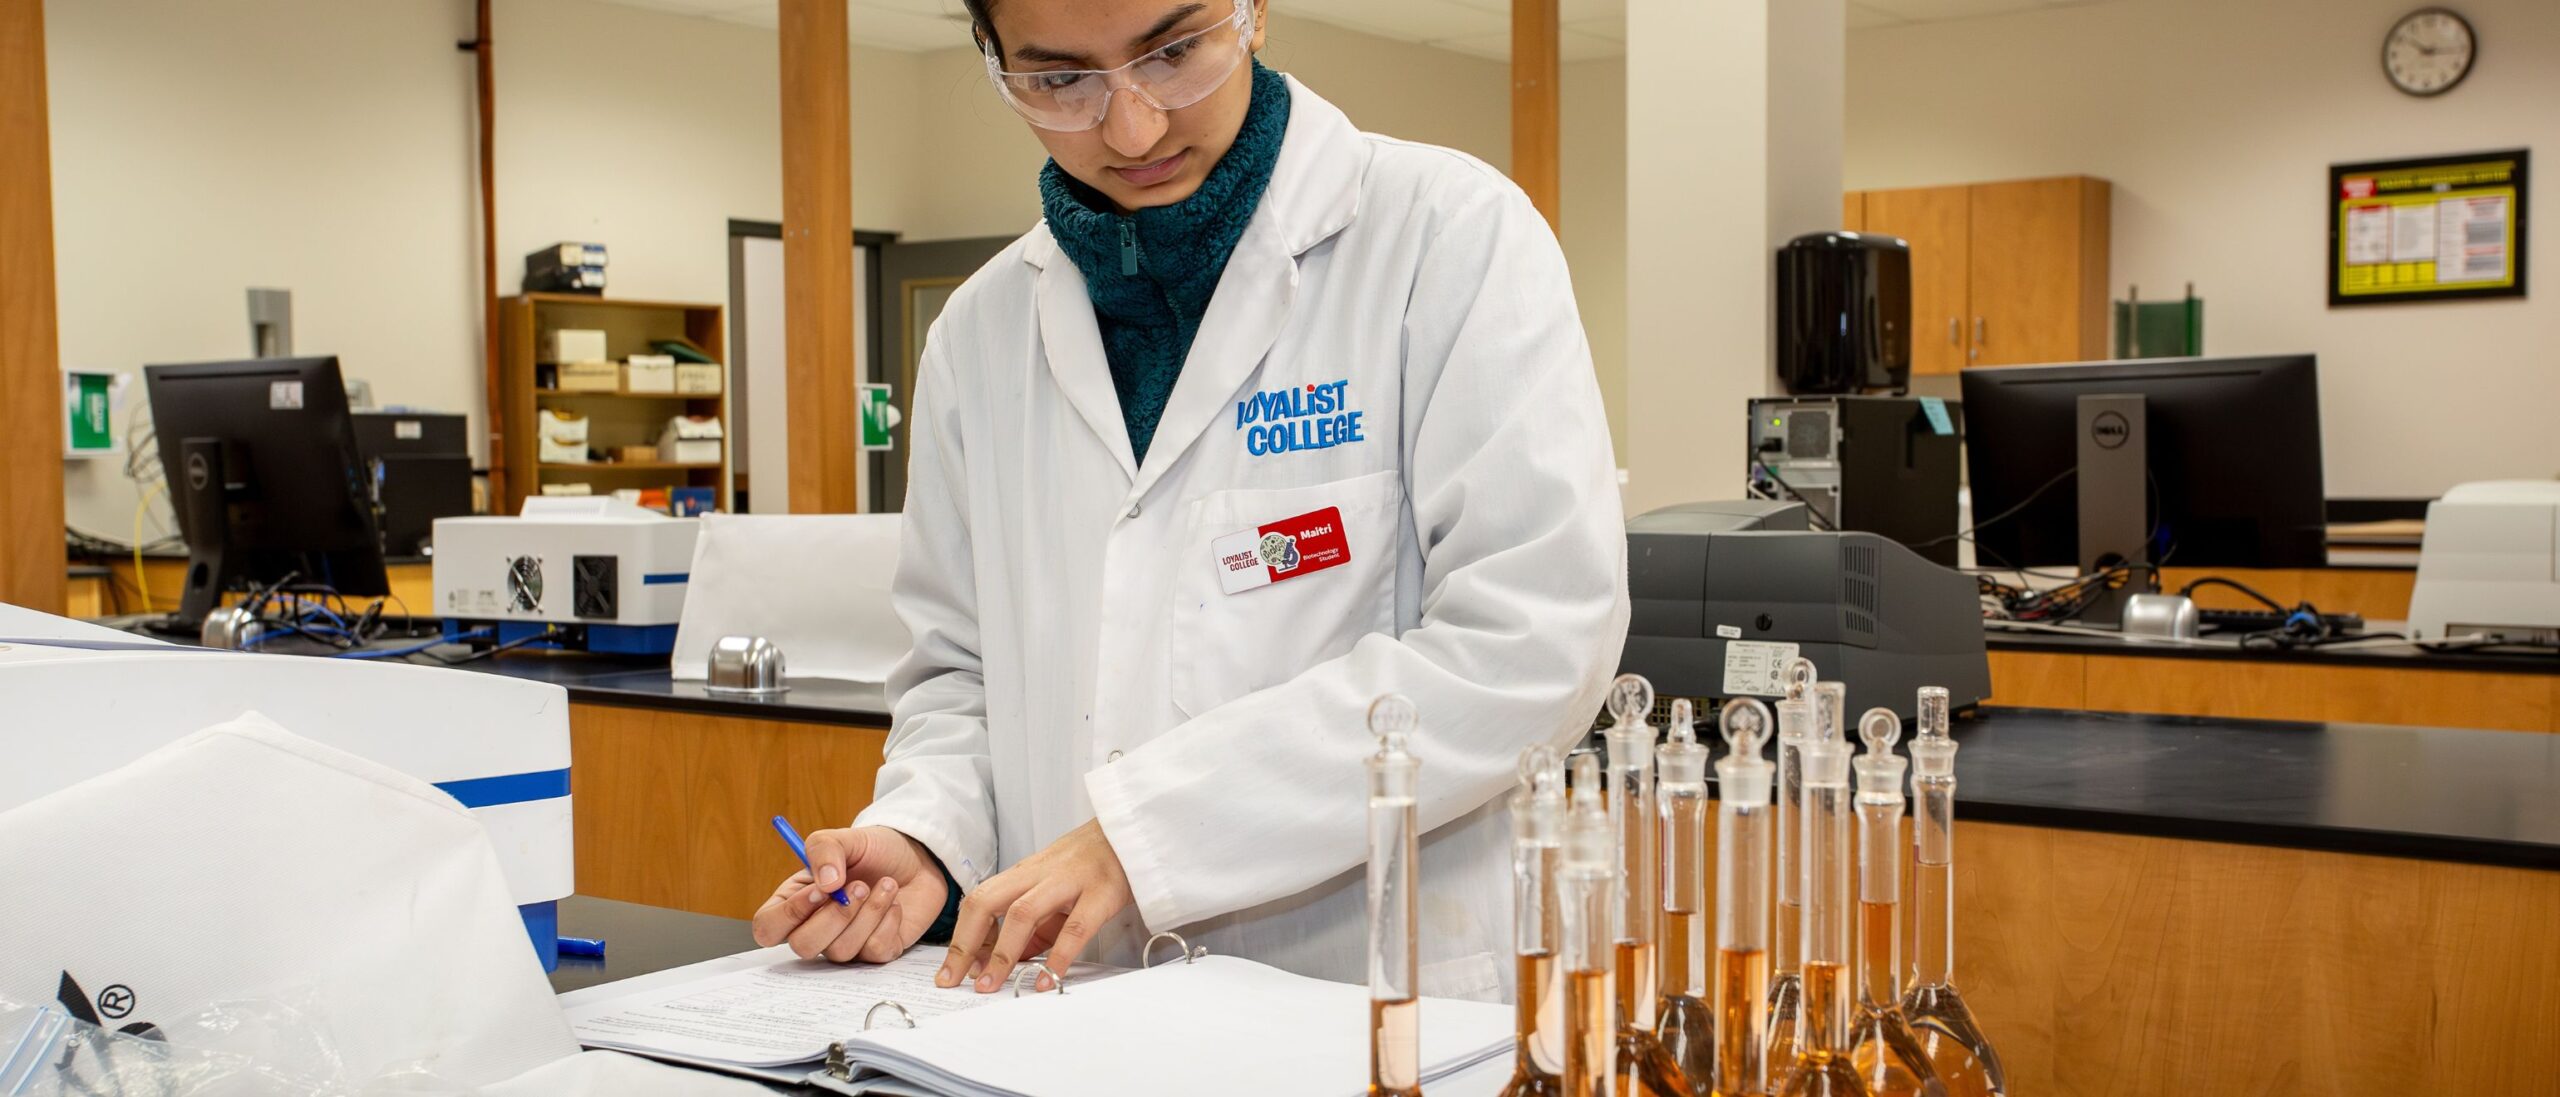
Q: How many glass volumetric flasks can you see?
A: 10